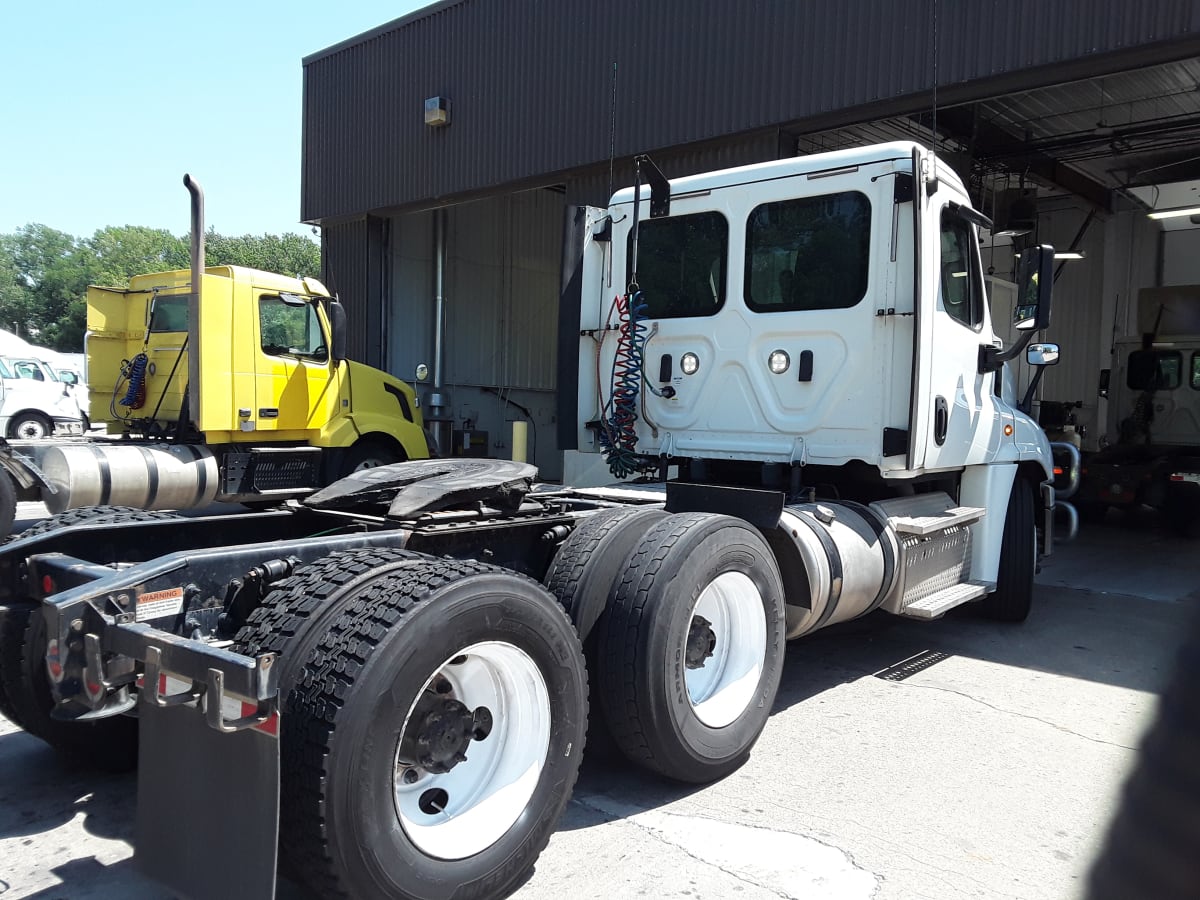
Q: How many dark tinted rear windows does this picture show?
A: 2